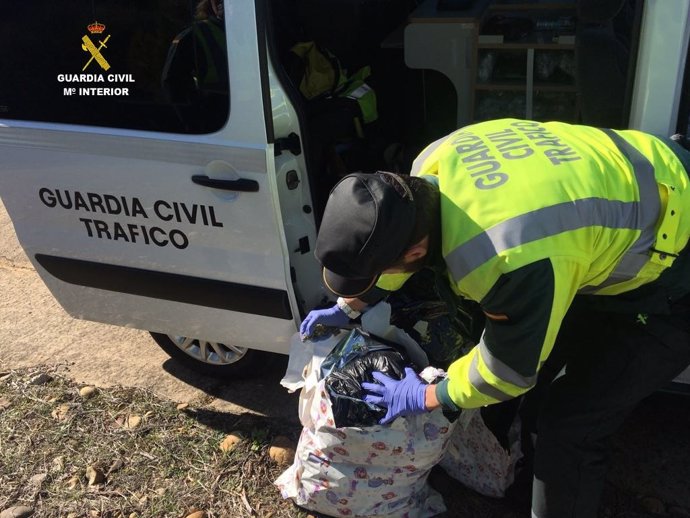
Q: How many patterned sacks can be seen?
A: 2